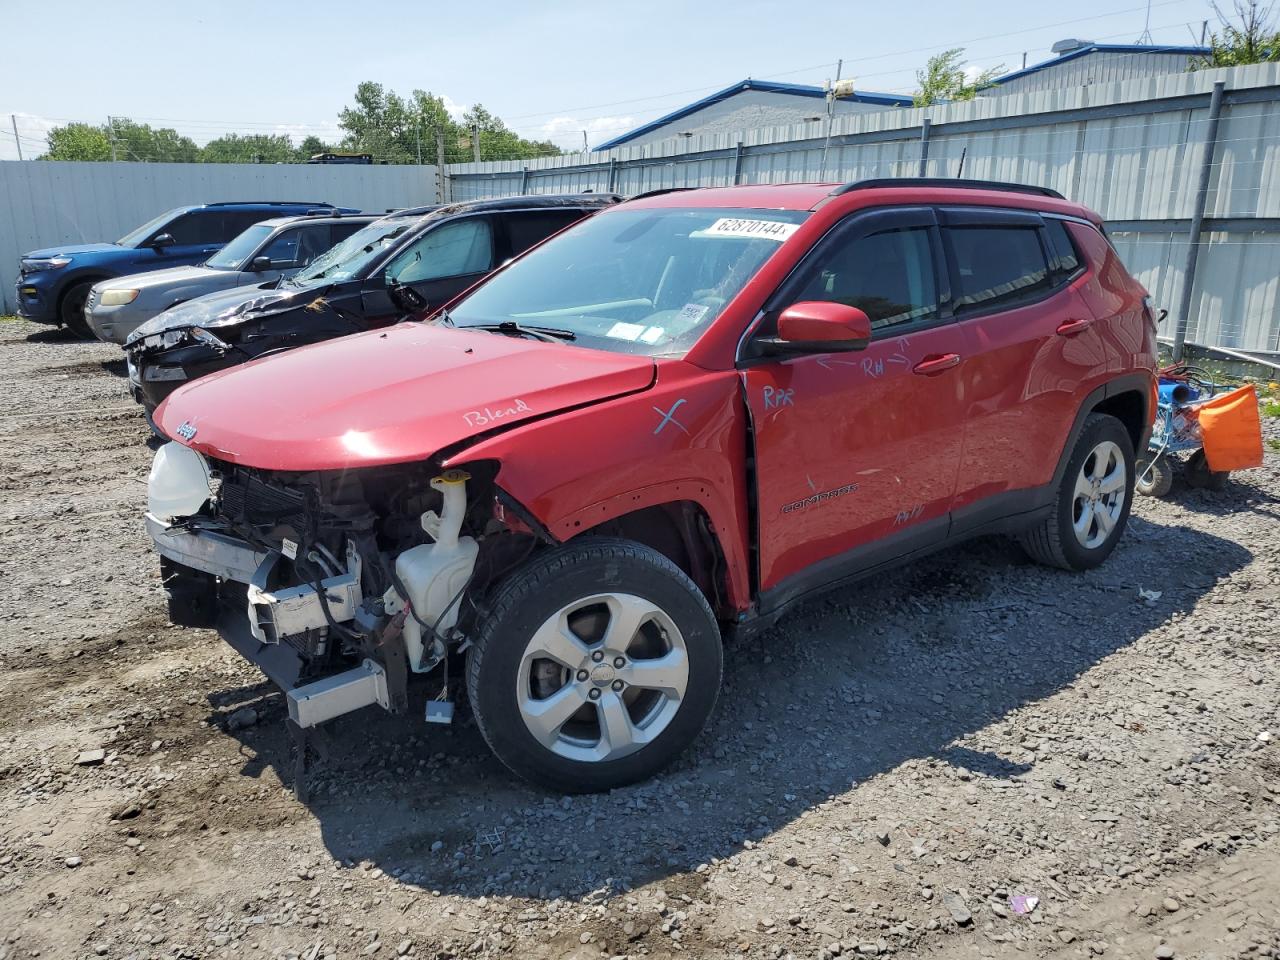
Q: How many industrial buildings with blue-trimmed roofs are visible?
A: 2